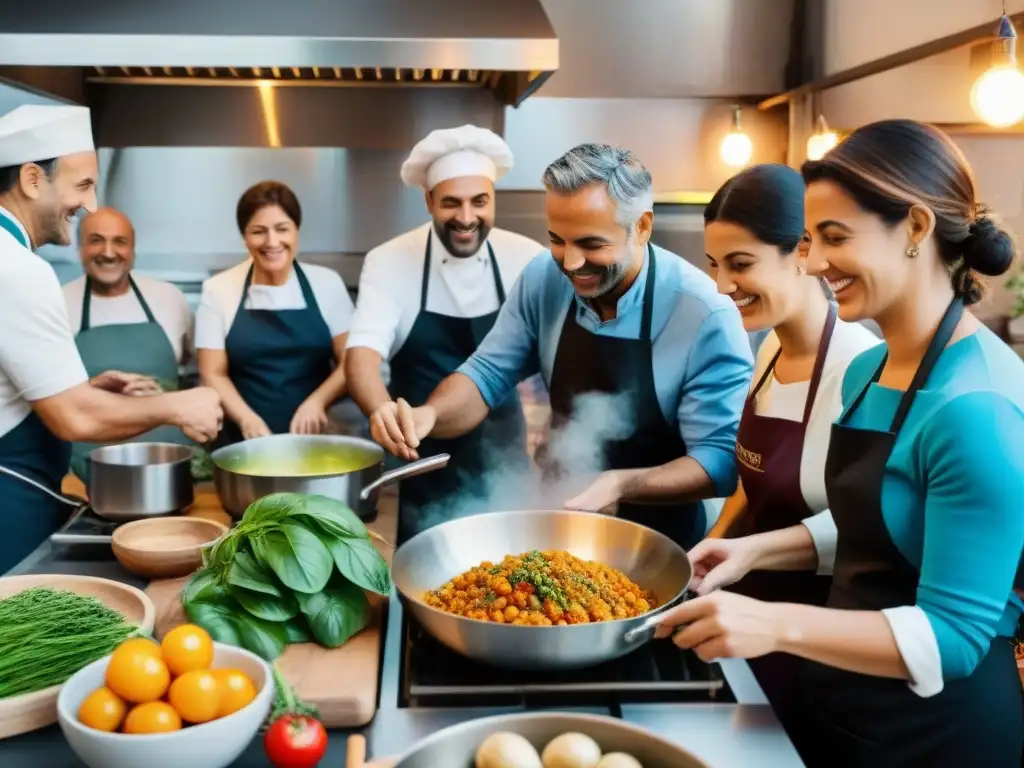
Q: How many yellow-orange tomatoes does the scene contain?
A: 6